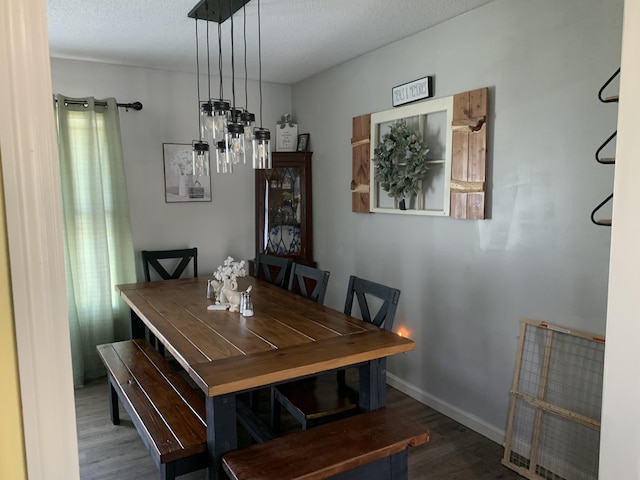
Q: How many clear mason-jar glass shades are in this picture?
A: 8